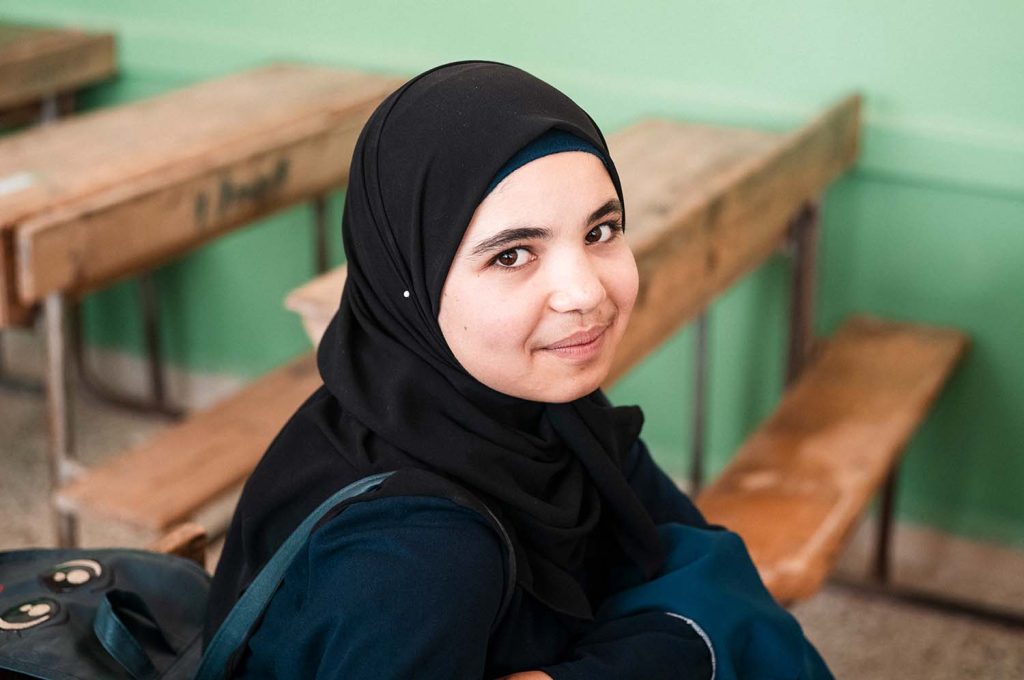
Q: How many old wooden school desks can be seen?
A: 3